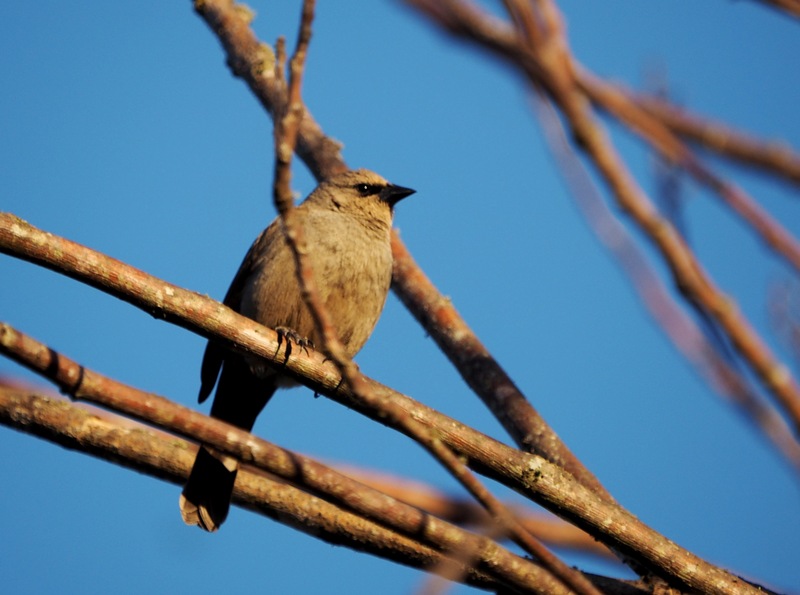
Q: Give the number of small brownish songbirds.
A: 1